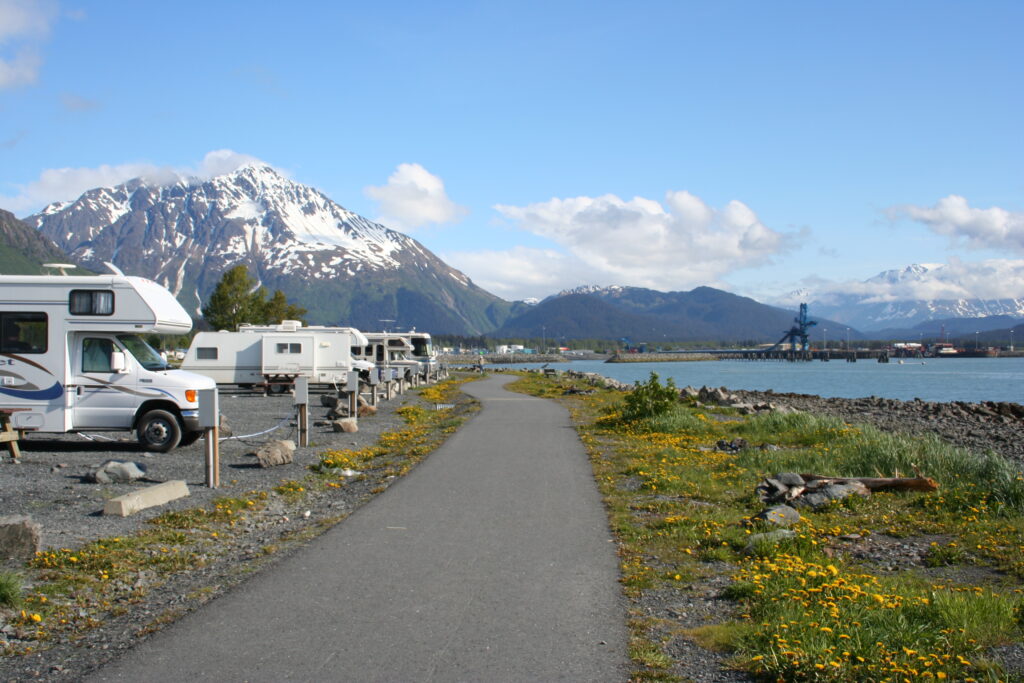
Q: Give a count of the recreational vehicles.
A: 5